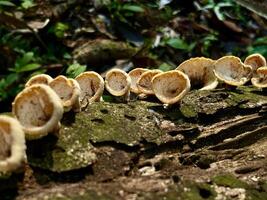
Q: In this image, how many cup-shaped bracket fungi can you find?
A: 13